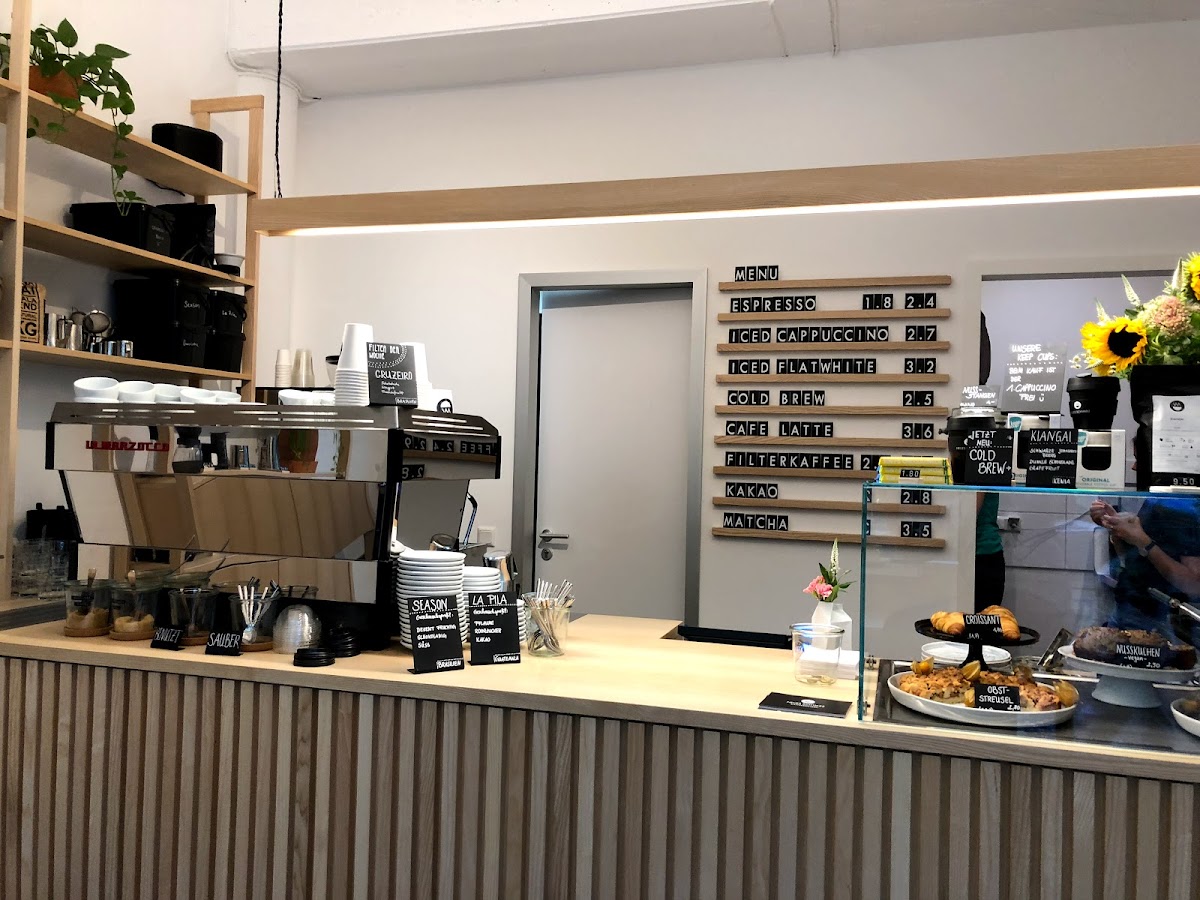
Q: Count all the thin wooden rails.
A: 9